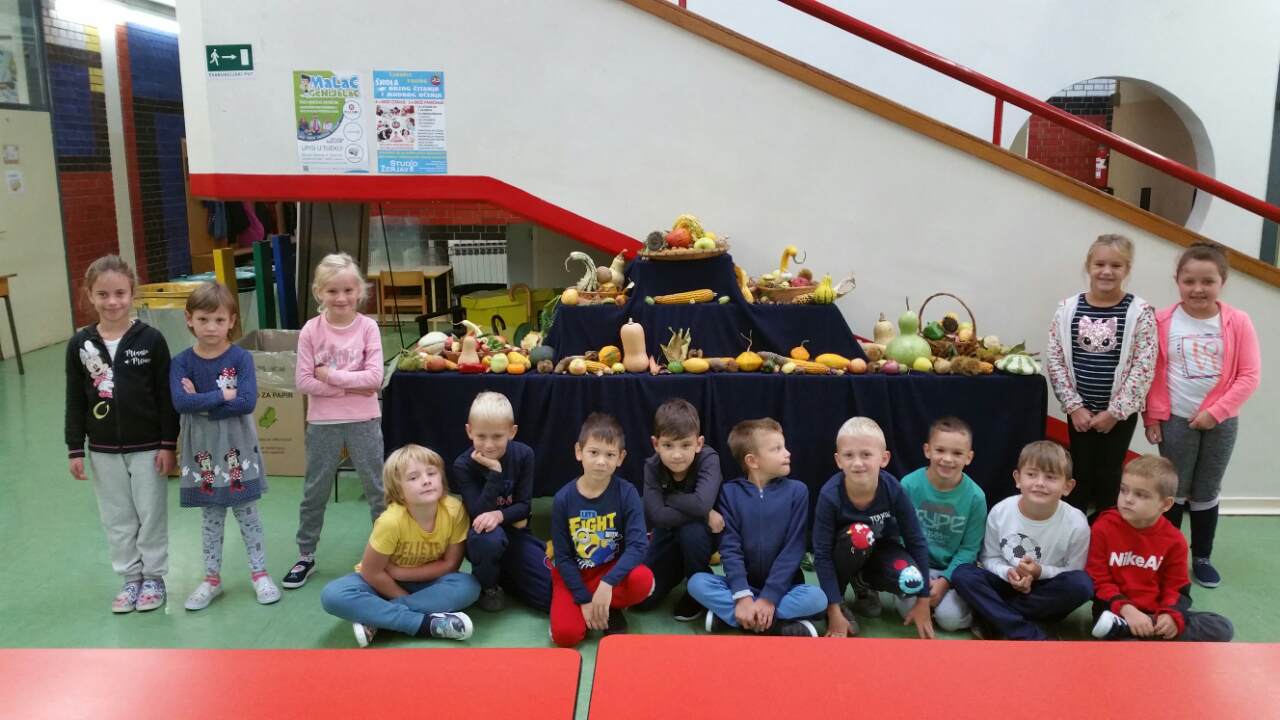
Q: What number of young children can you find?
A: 14